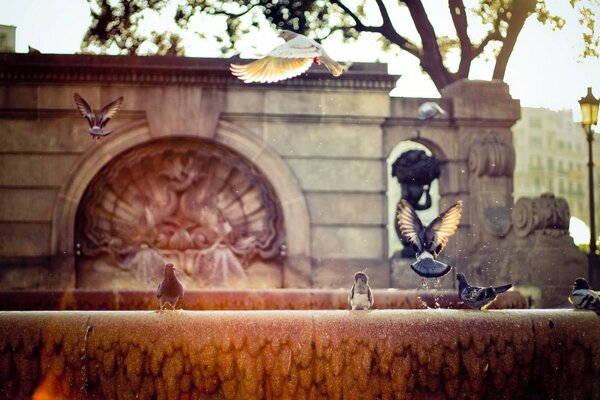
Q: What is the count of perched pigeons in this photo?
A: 4